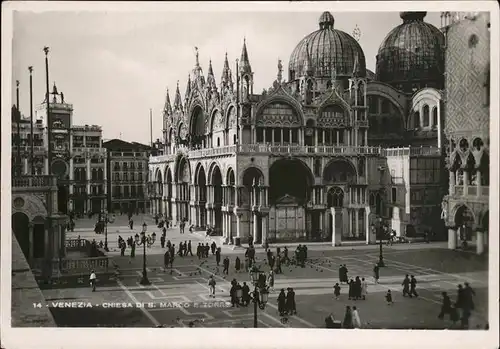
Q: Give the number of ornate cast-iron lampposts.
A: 4